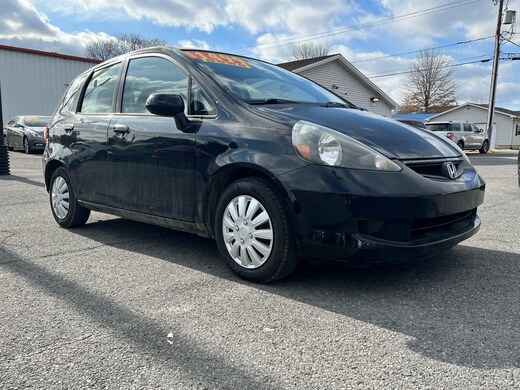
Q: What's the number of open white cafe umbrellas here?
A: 0